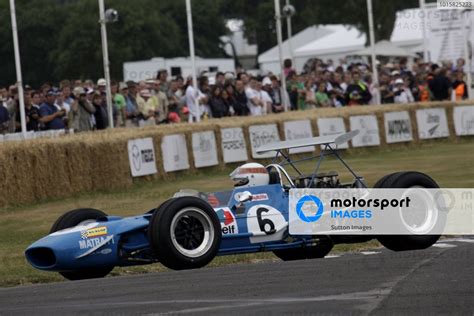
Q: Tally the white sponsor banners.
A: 11